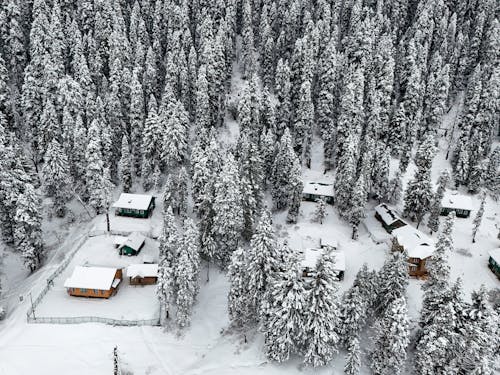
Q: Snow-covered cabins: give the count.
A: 10